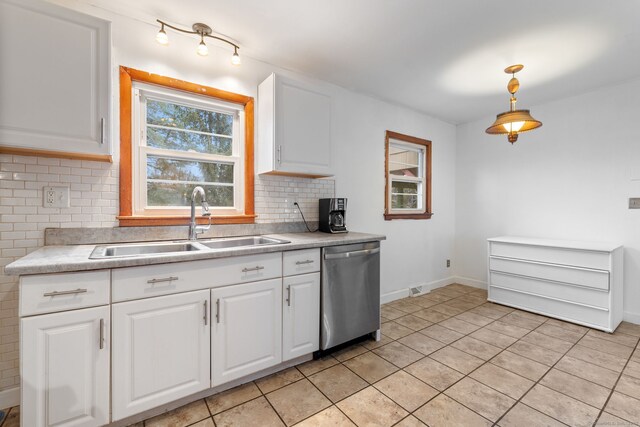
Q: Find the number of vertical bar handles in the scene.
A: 6